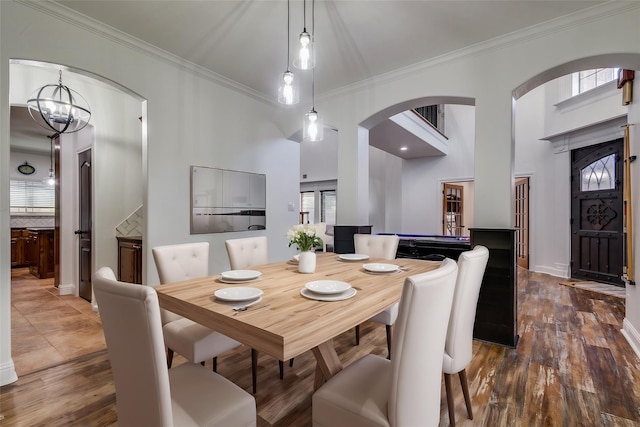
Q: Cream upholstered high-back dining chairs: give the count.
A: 6